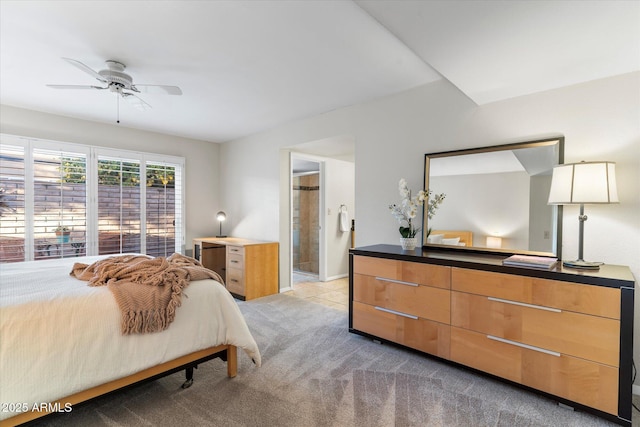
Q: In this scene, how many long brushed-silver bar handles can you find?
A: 4